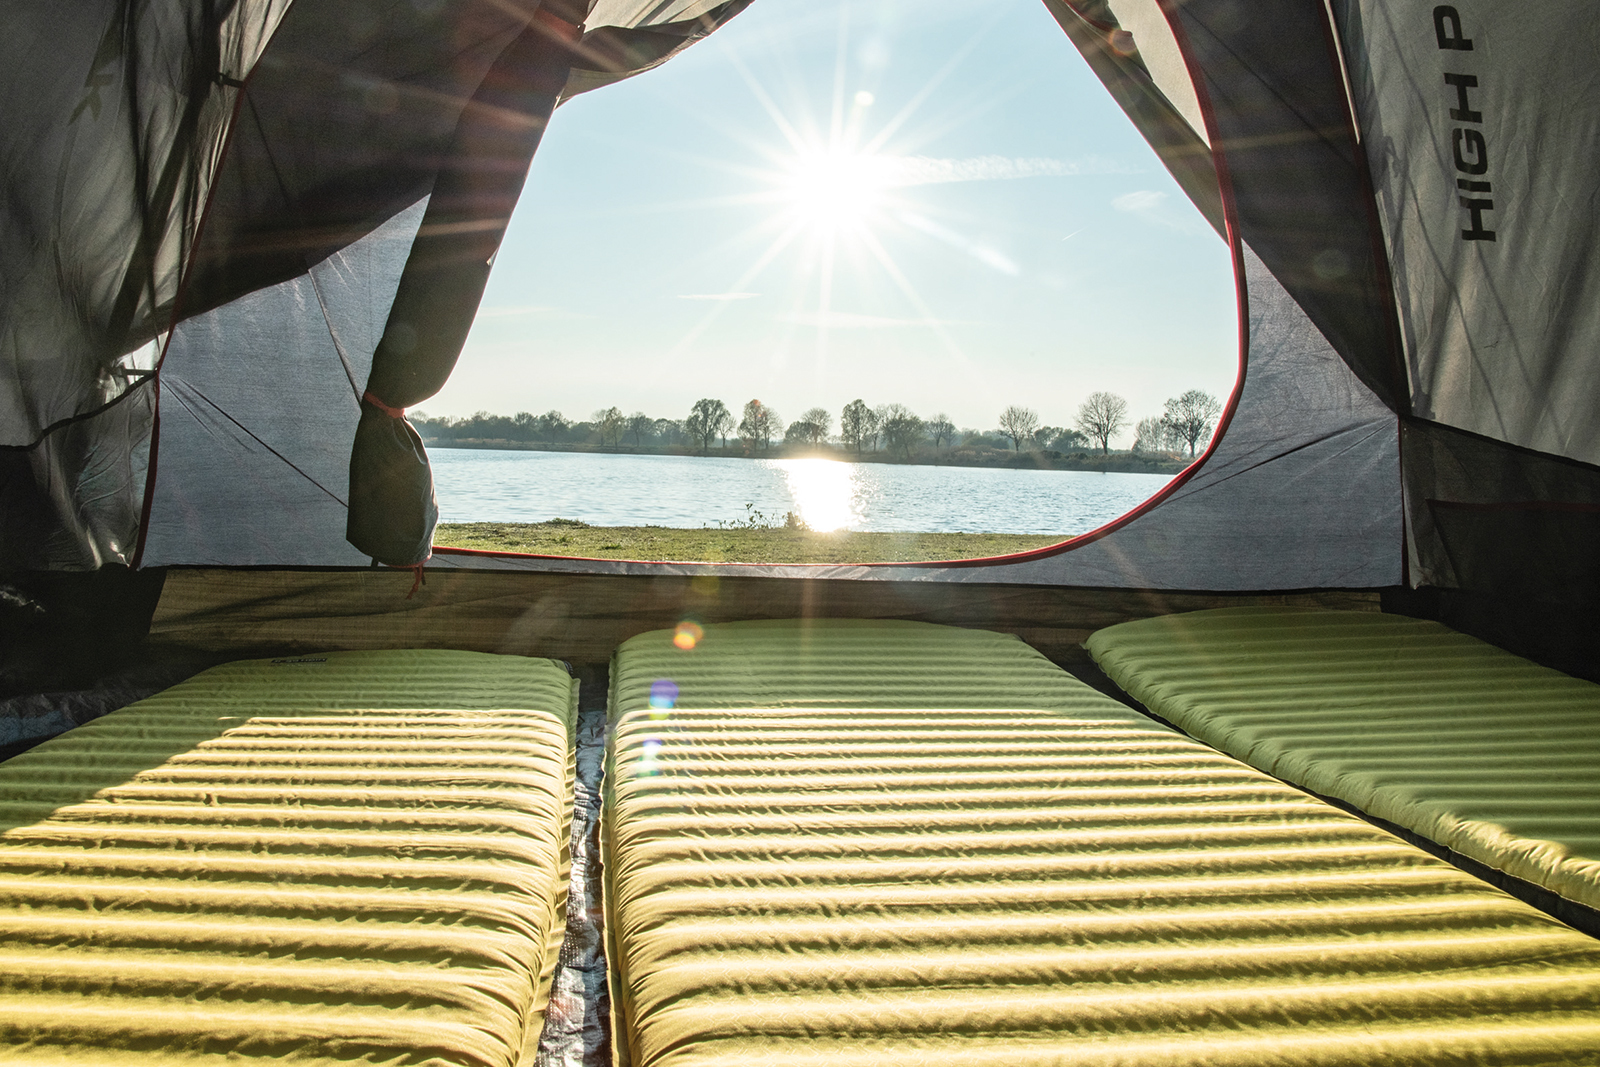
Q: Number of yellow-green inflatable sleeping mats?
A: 3